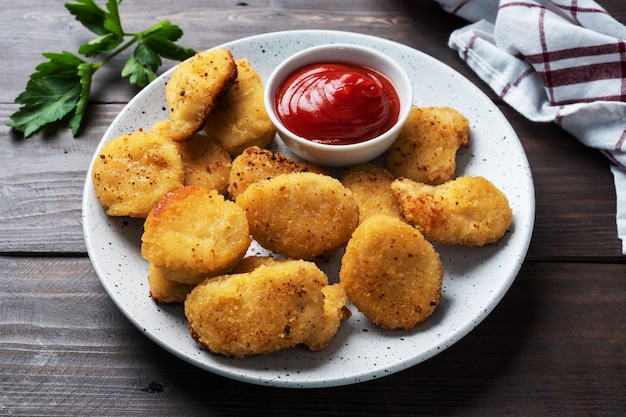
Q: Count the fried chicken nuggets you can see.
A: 13